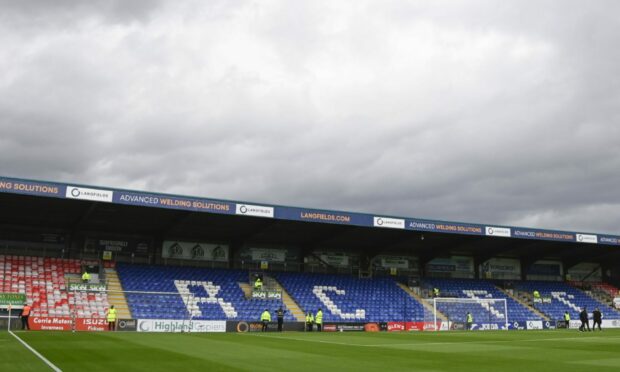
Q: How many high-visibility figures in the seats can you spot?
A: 4